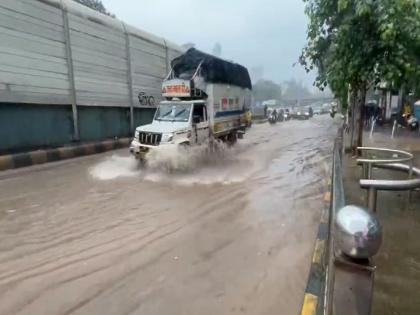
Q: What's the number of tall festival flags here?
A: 0